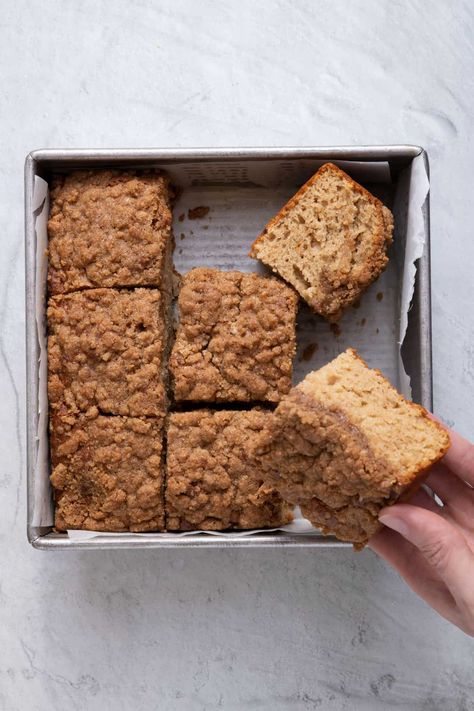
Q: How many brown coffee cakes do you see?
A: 7